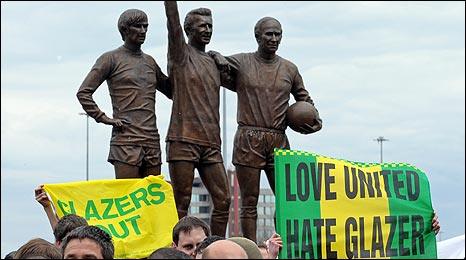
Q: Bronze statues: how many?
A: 3